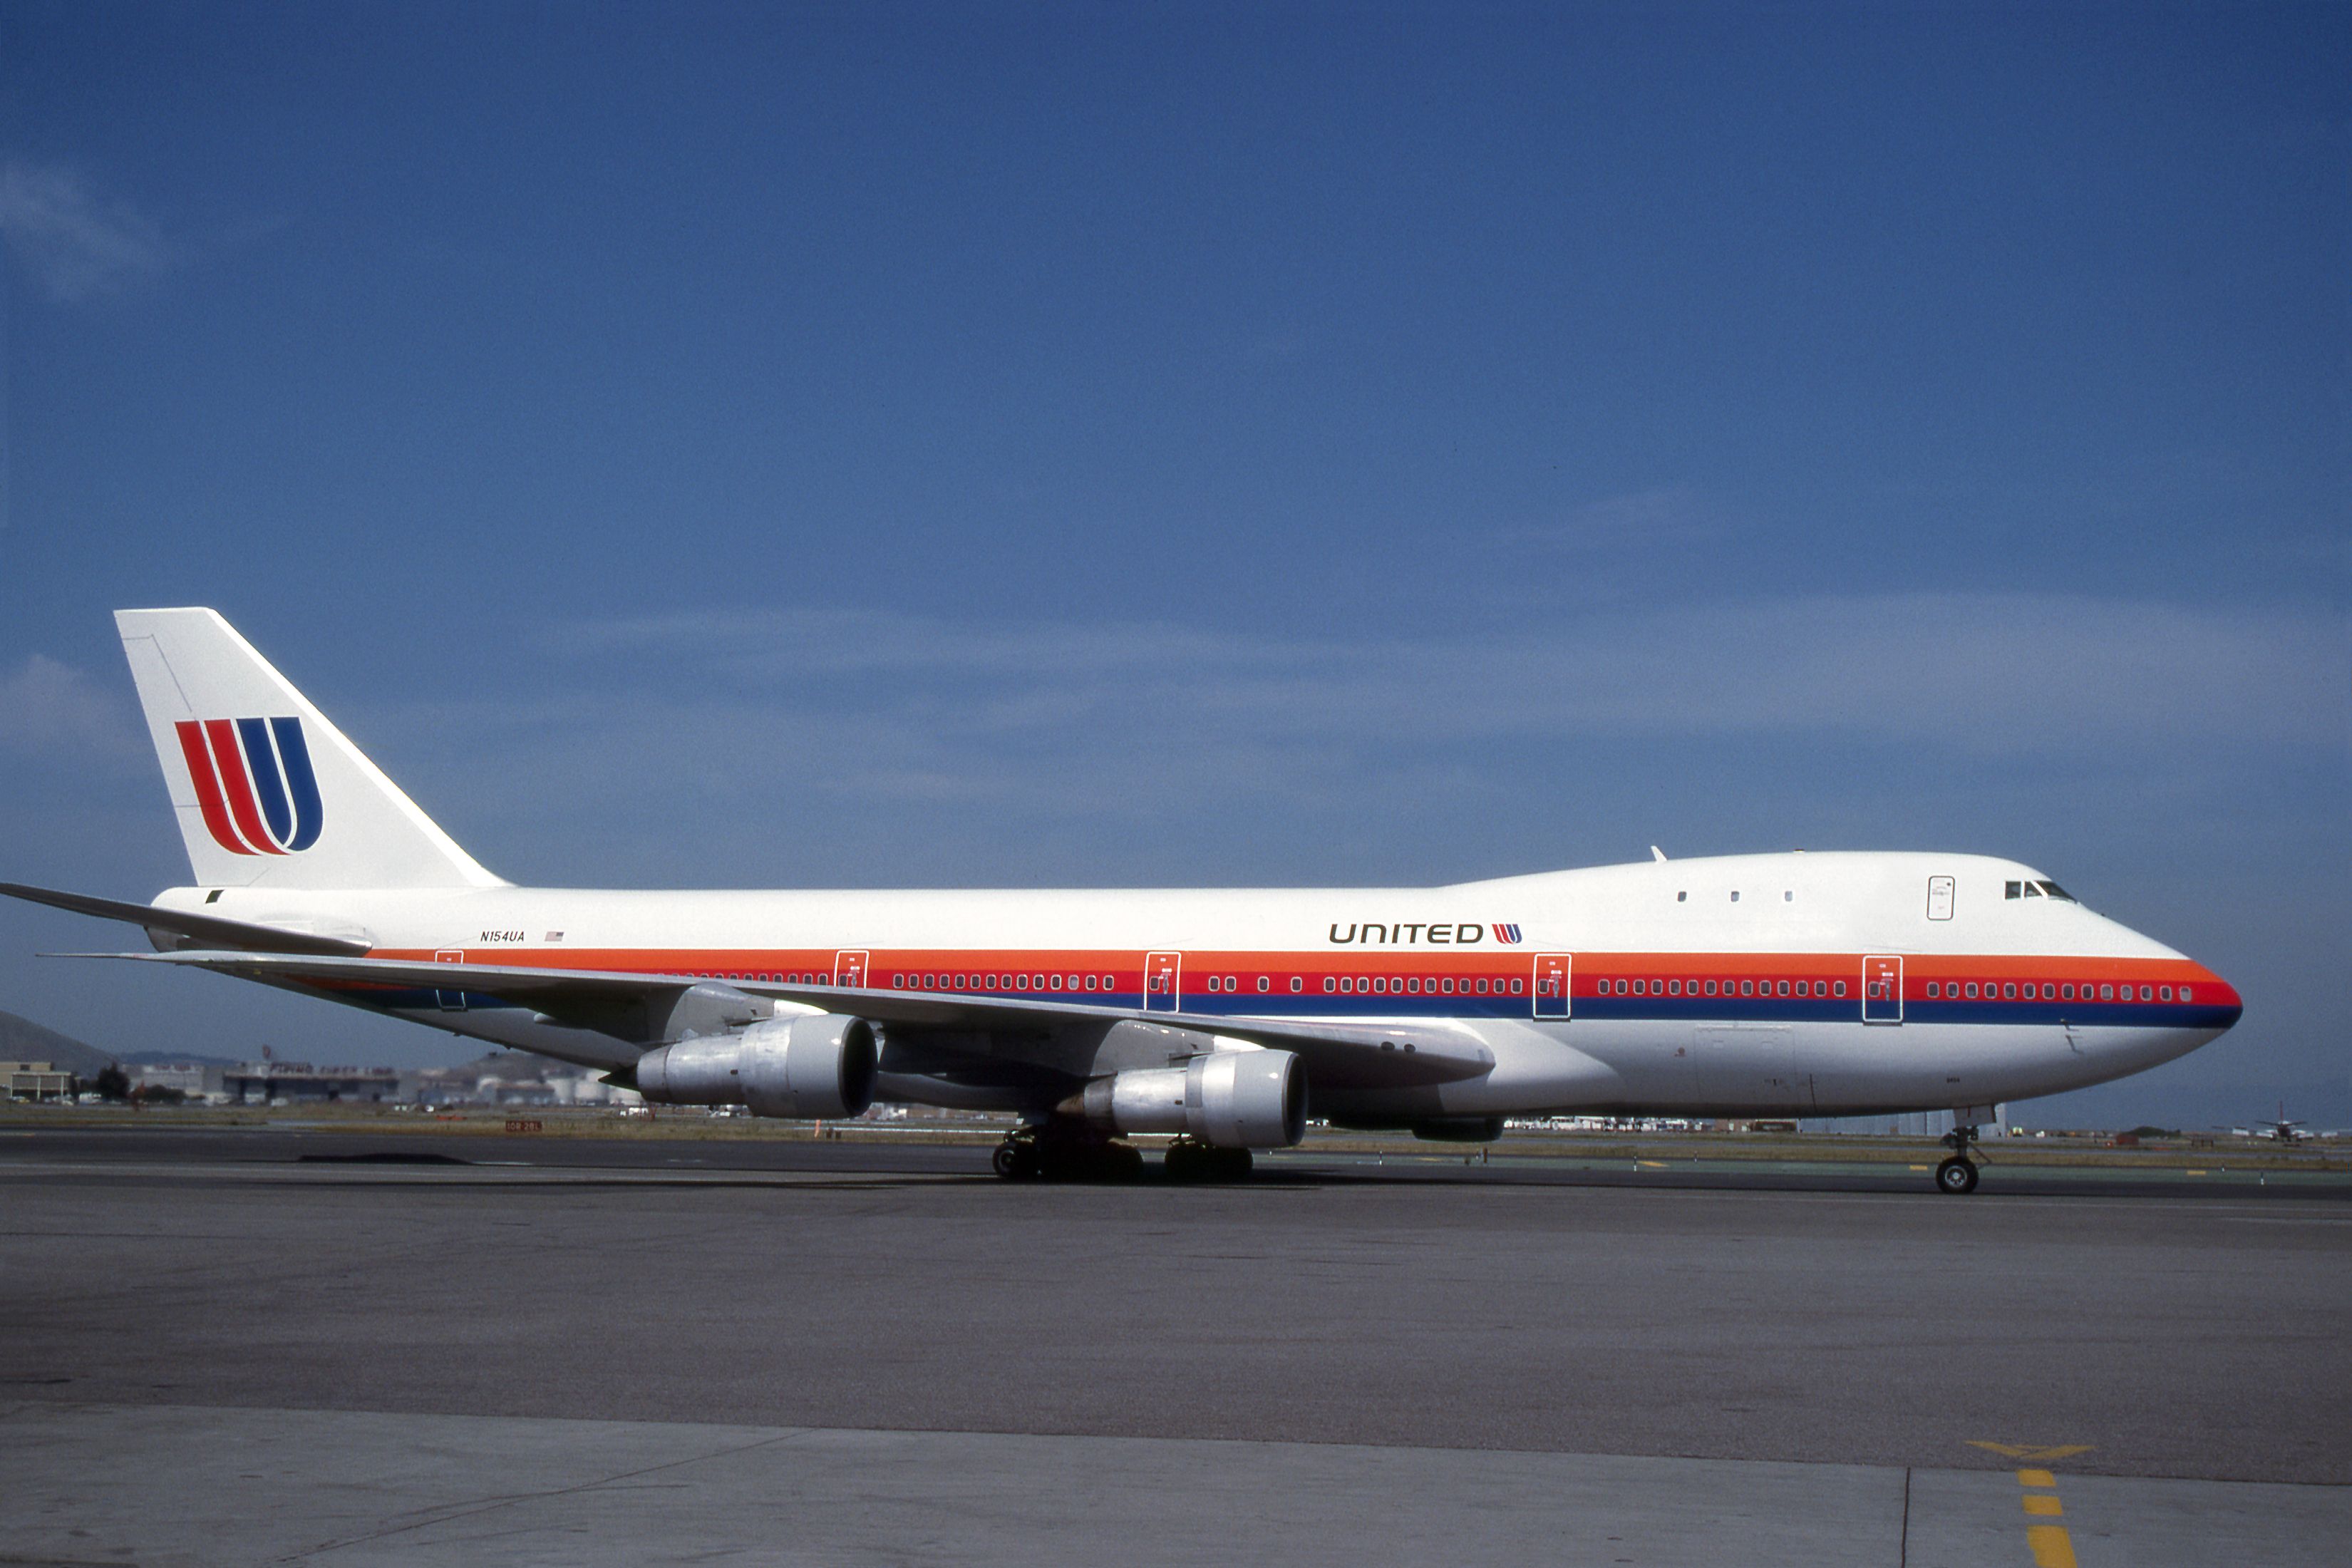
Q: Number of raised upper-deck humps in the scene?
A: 1